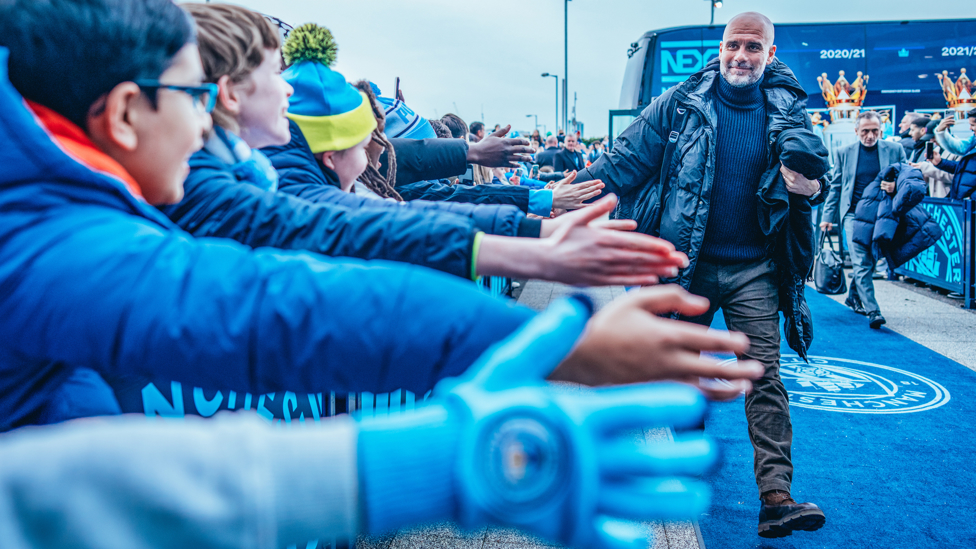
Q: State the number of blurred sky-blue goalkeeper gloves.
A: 1